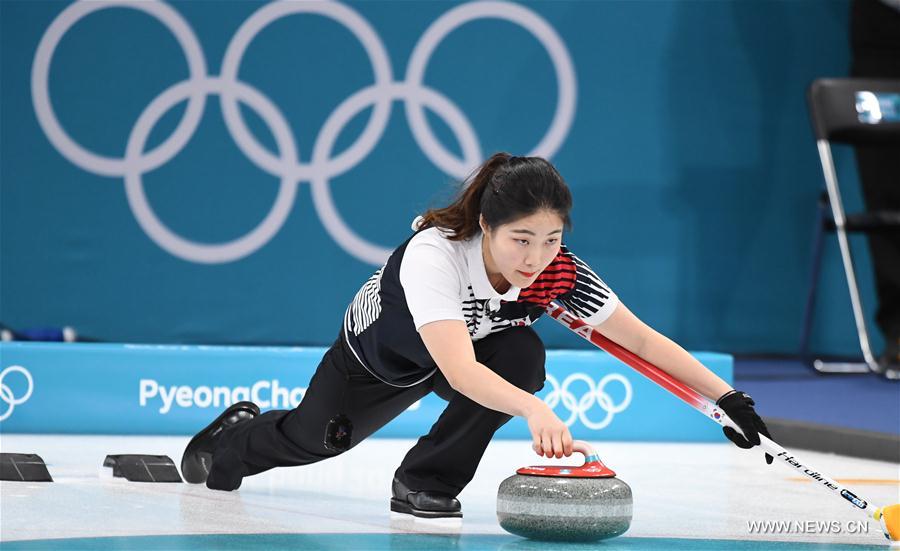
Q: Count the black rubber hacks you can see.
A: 2